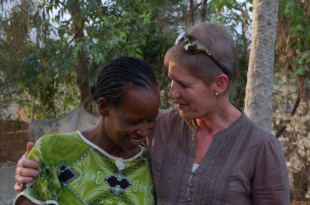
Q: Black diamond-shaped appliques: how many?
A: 2